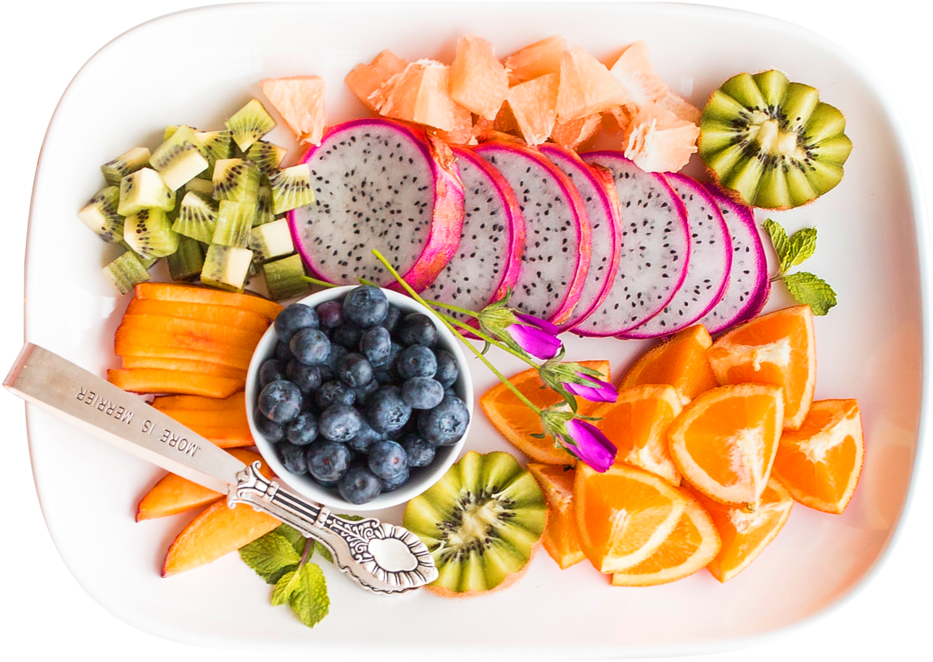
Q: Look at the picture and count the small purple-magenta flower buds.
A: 3